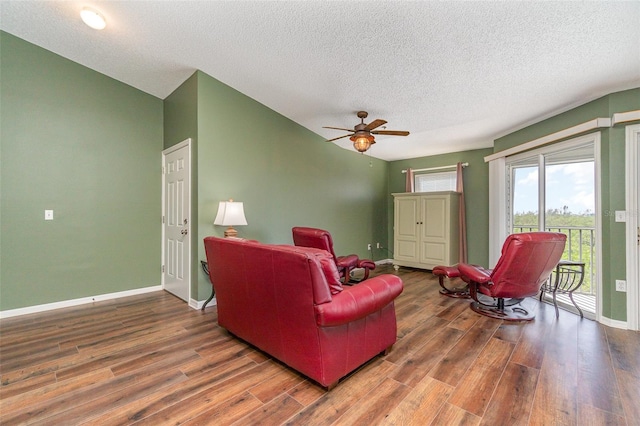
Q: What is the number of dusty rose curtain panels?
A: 2